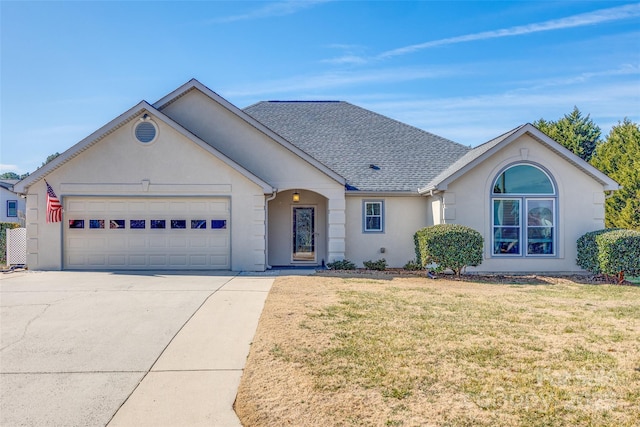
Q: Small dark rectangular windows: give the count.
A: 8